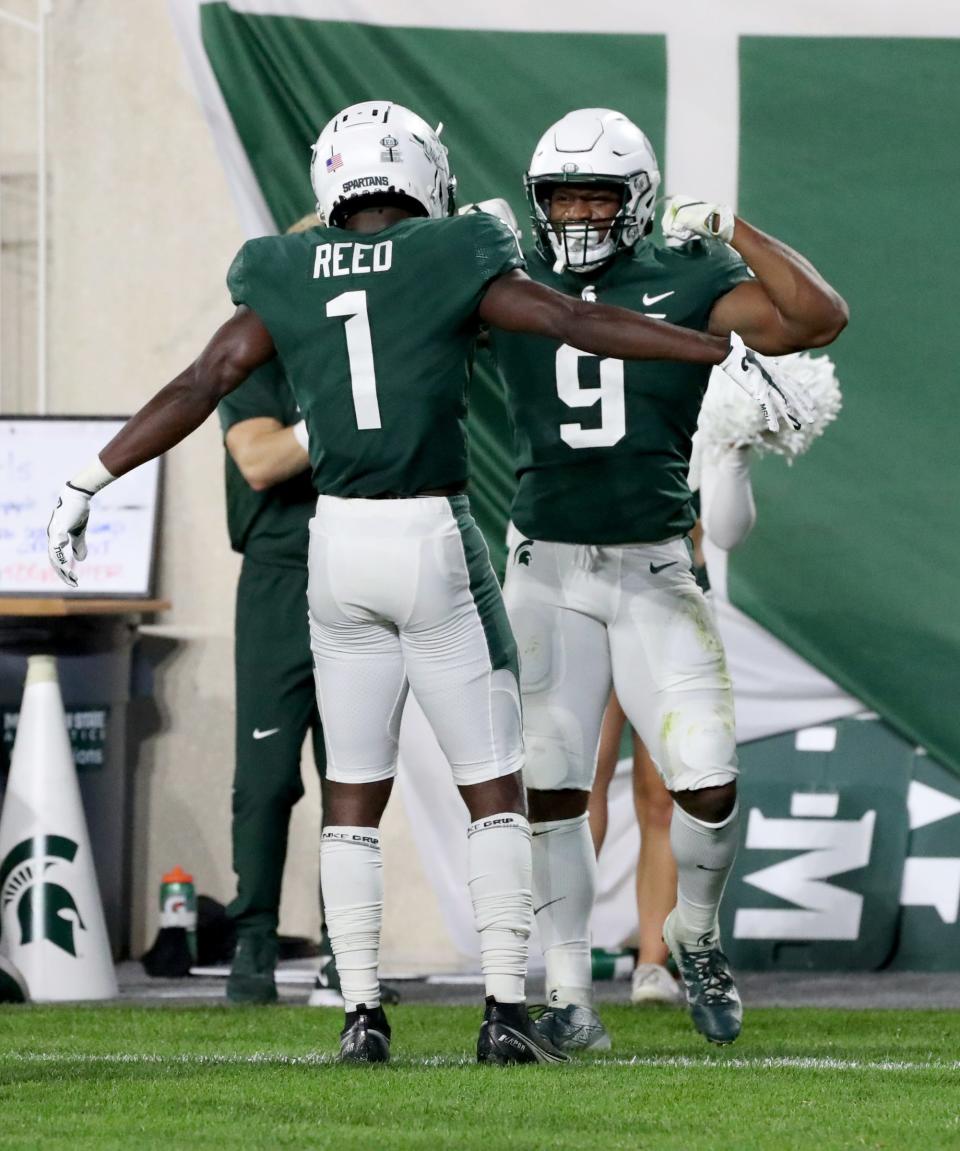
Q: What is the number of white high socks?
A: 4